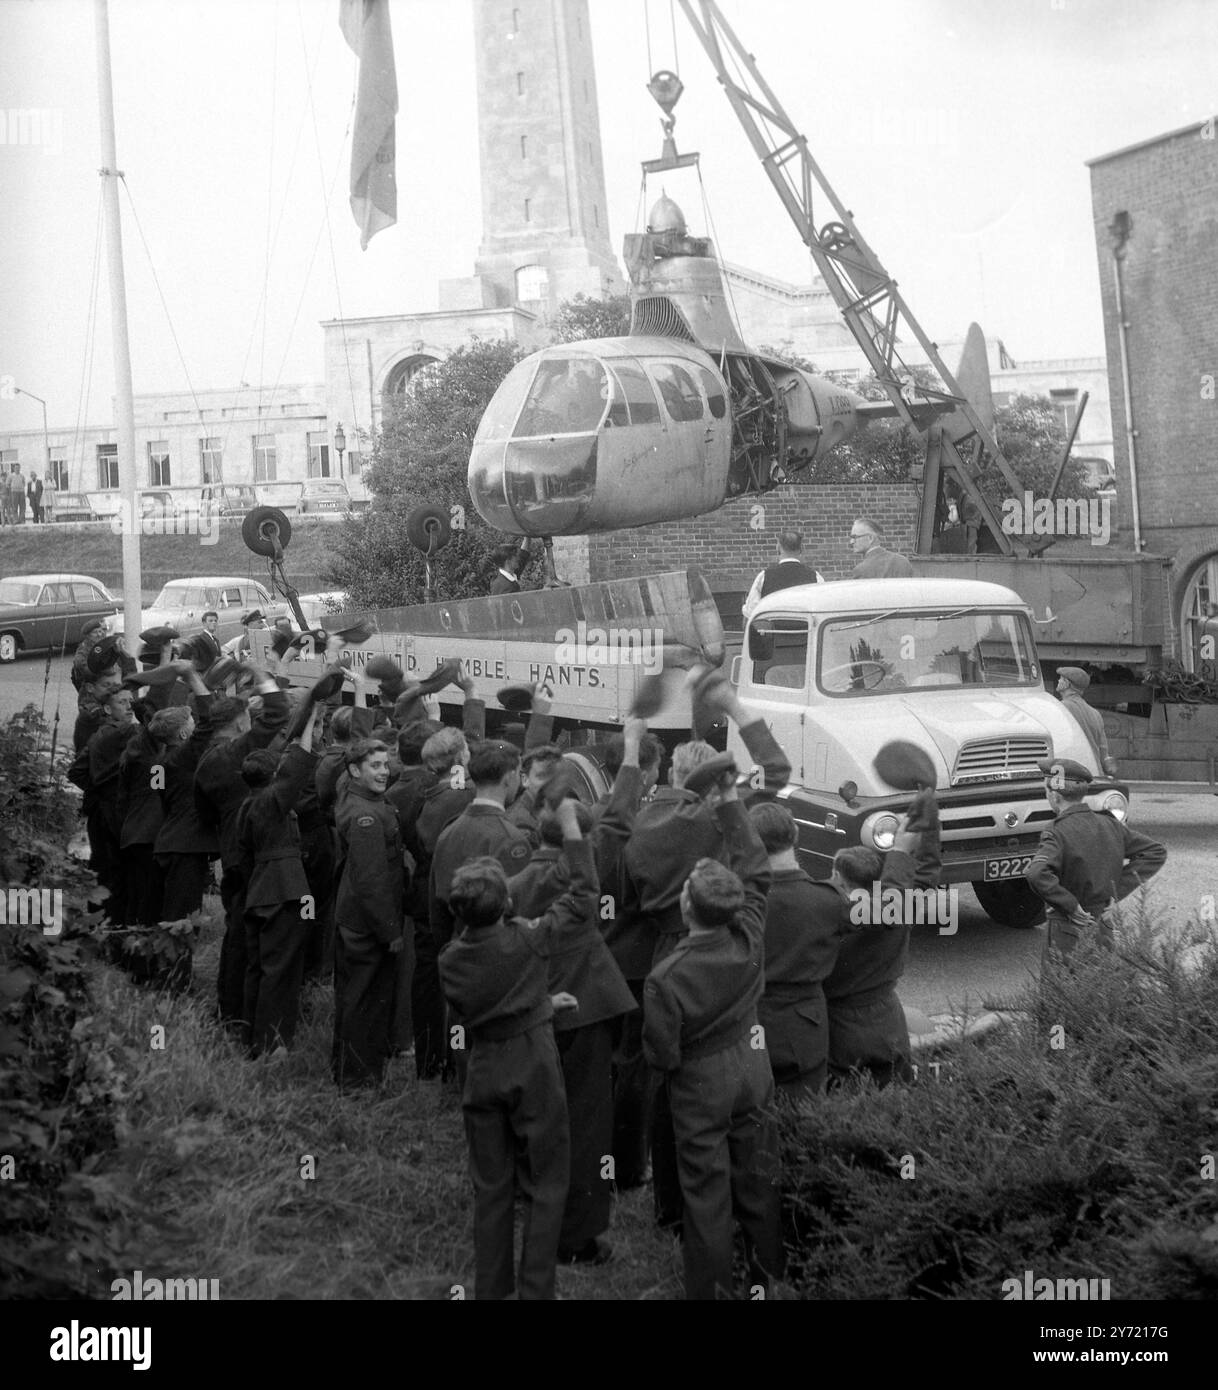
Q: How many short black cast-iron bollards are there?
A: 0